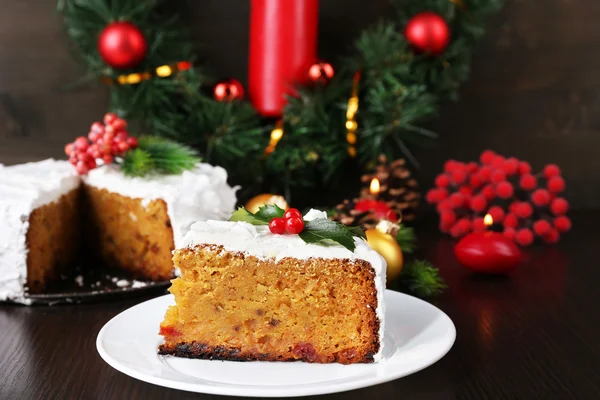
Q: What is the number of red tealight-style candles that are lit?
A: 2